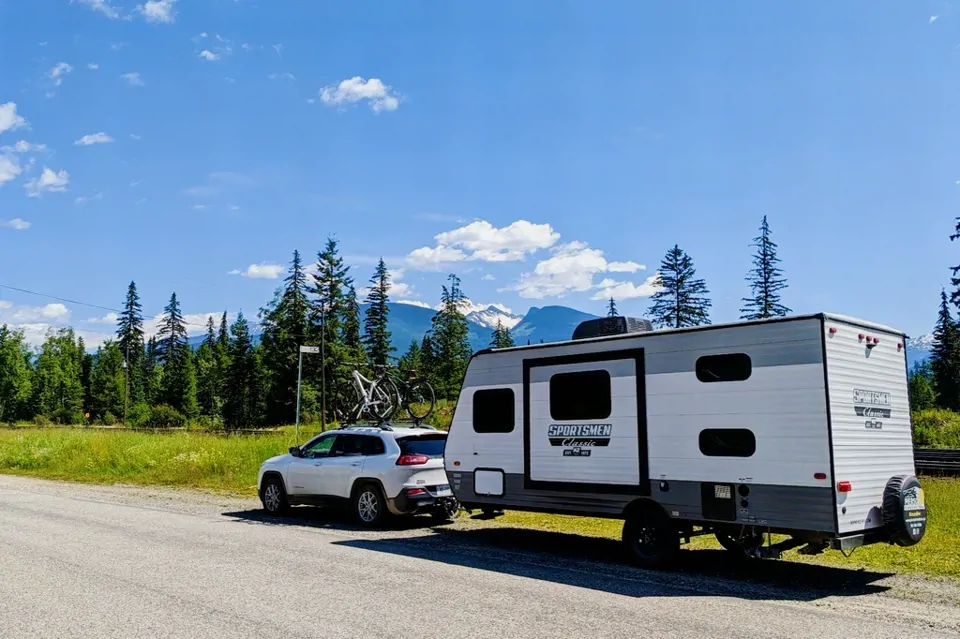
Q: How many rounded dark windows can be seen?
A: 4